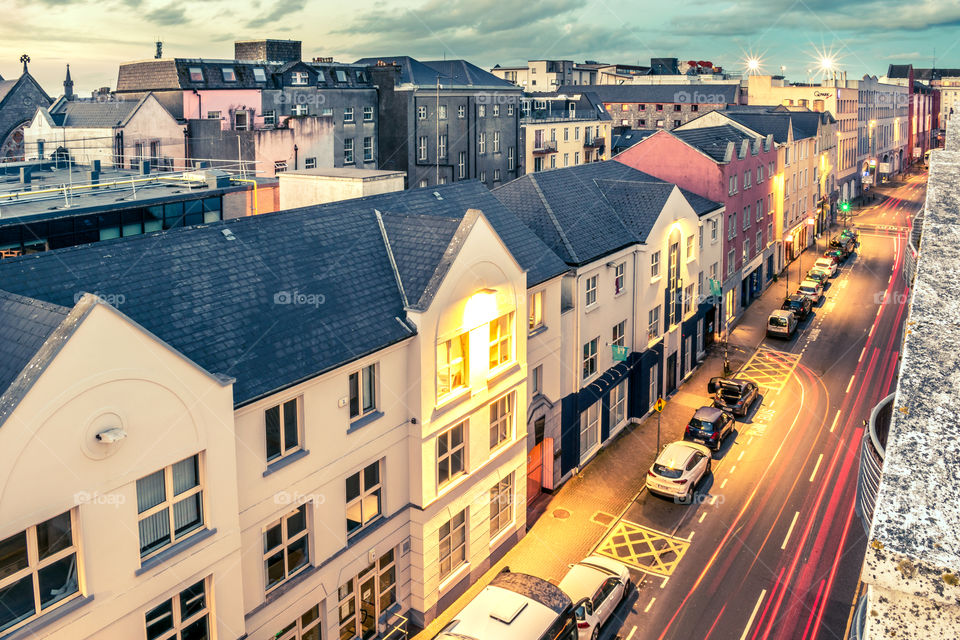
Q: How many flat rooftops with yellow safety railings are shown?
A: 1